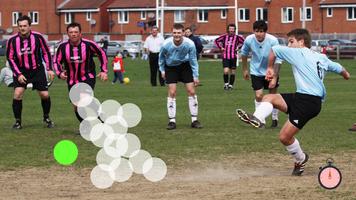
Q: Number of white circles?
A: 14